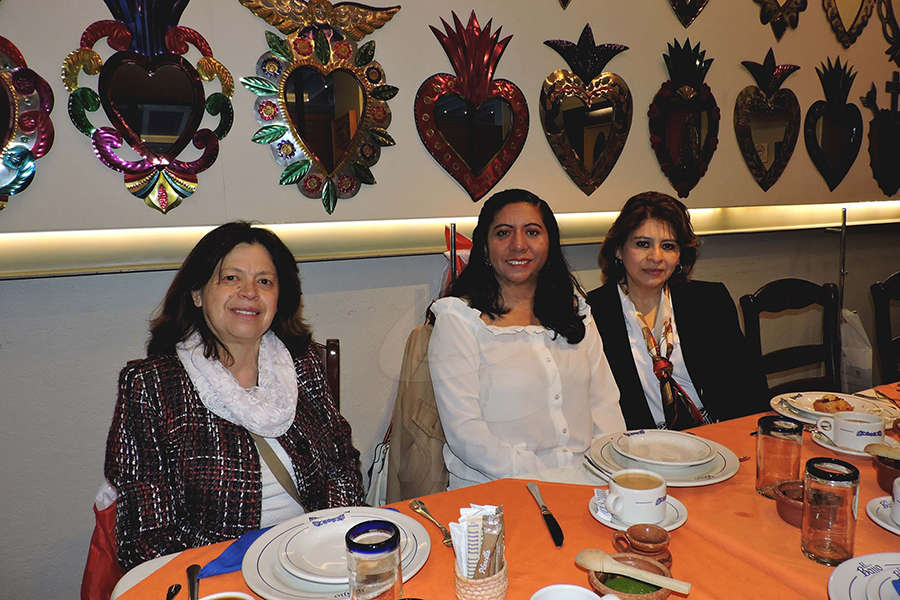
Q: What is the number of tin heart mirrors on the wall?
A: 14